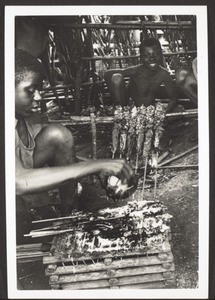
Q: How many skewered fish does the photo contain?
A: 6